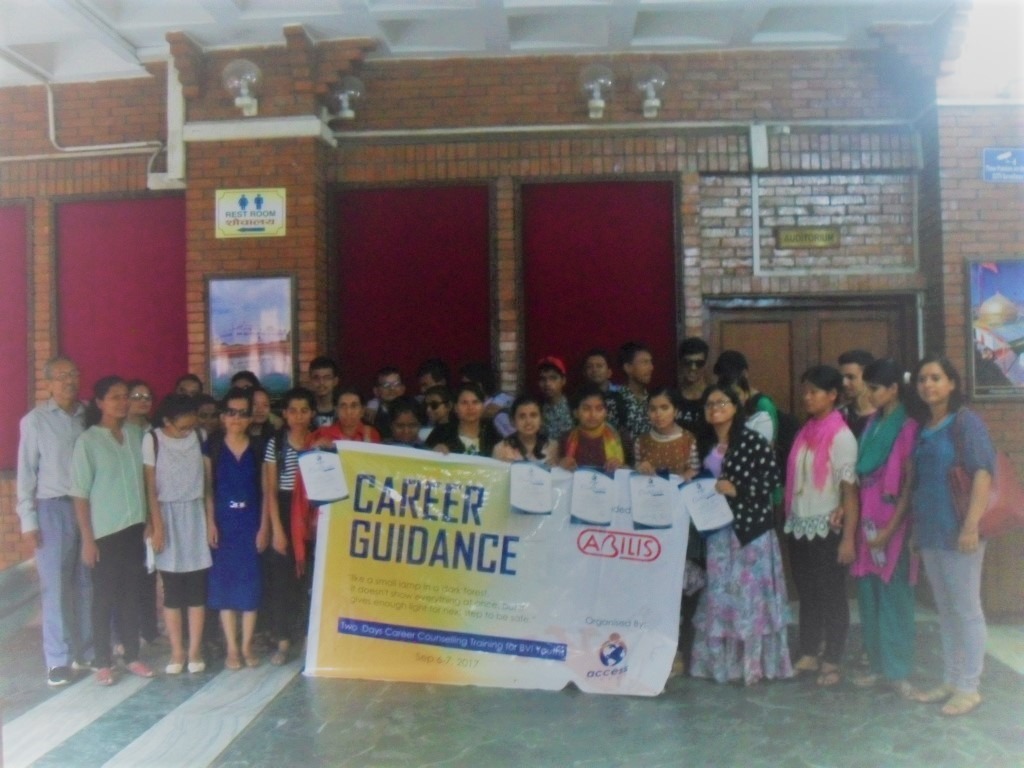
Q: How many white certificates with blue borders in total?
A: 5